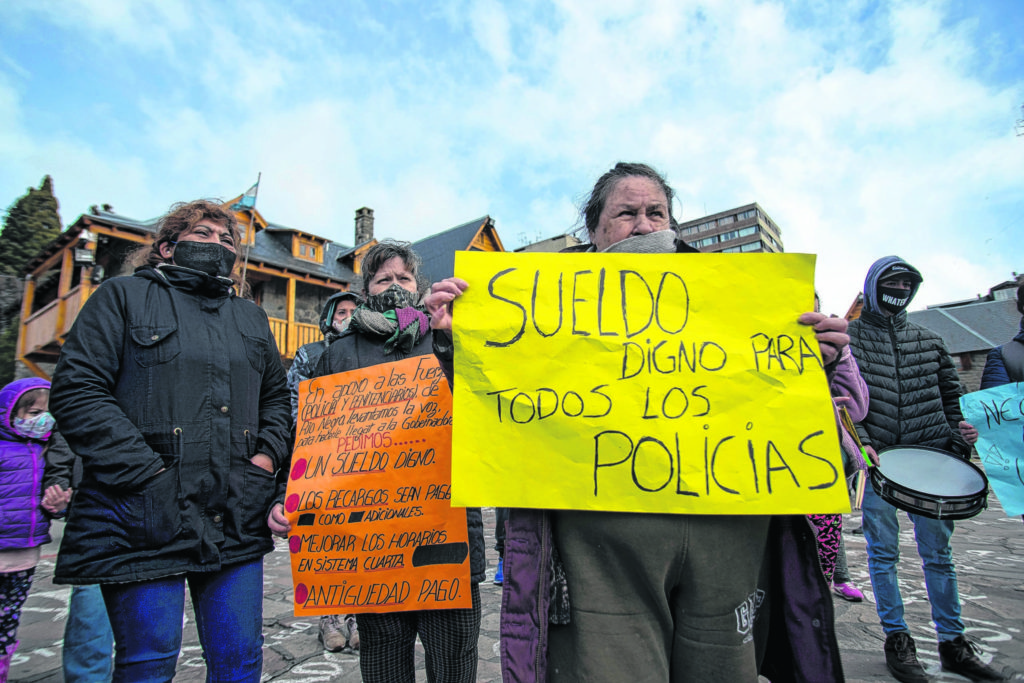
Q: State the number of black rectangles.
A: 3